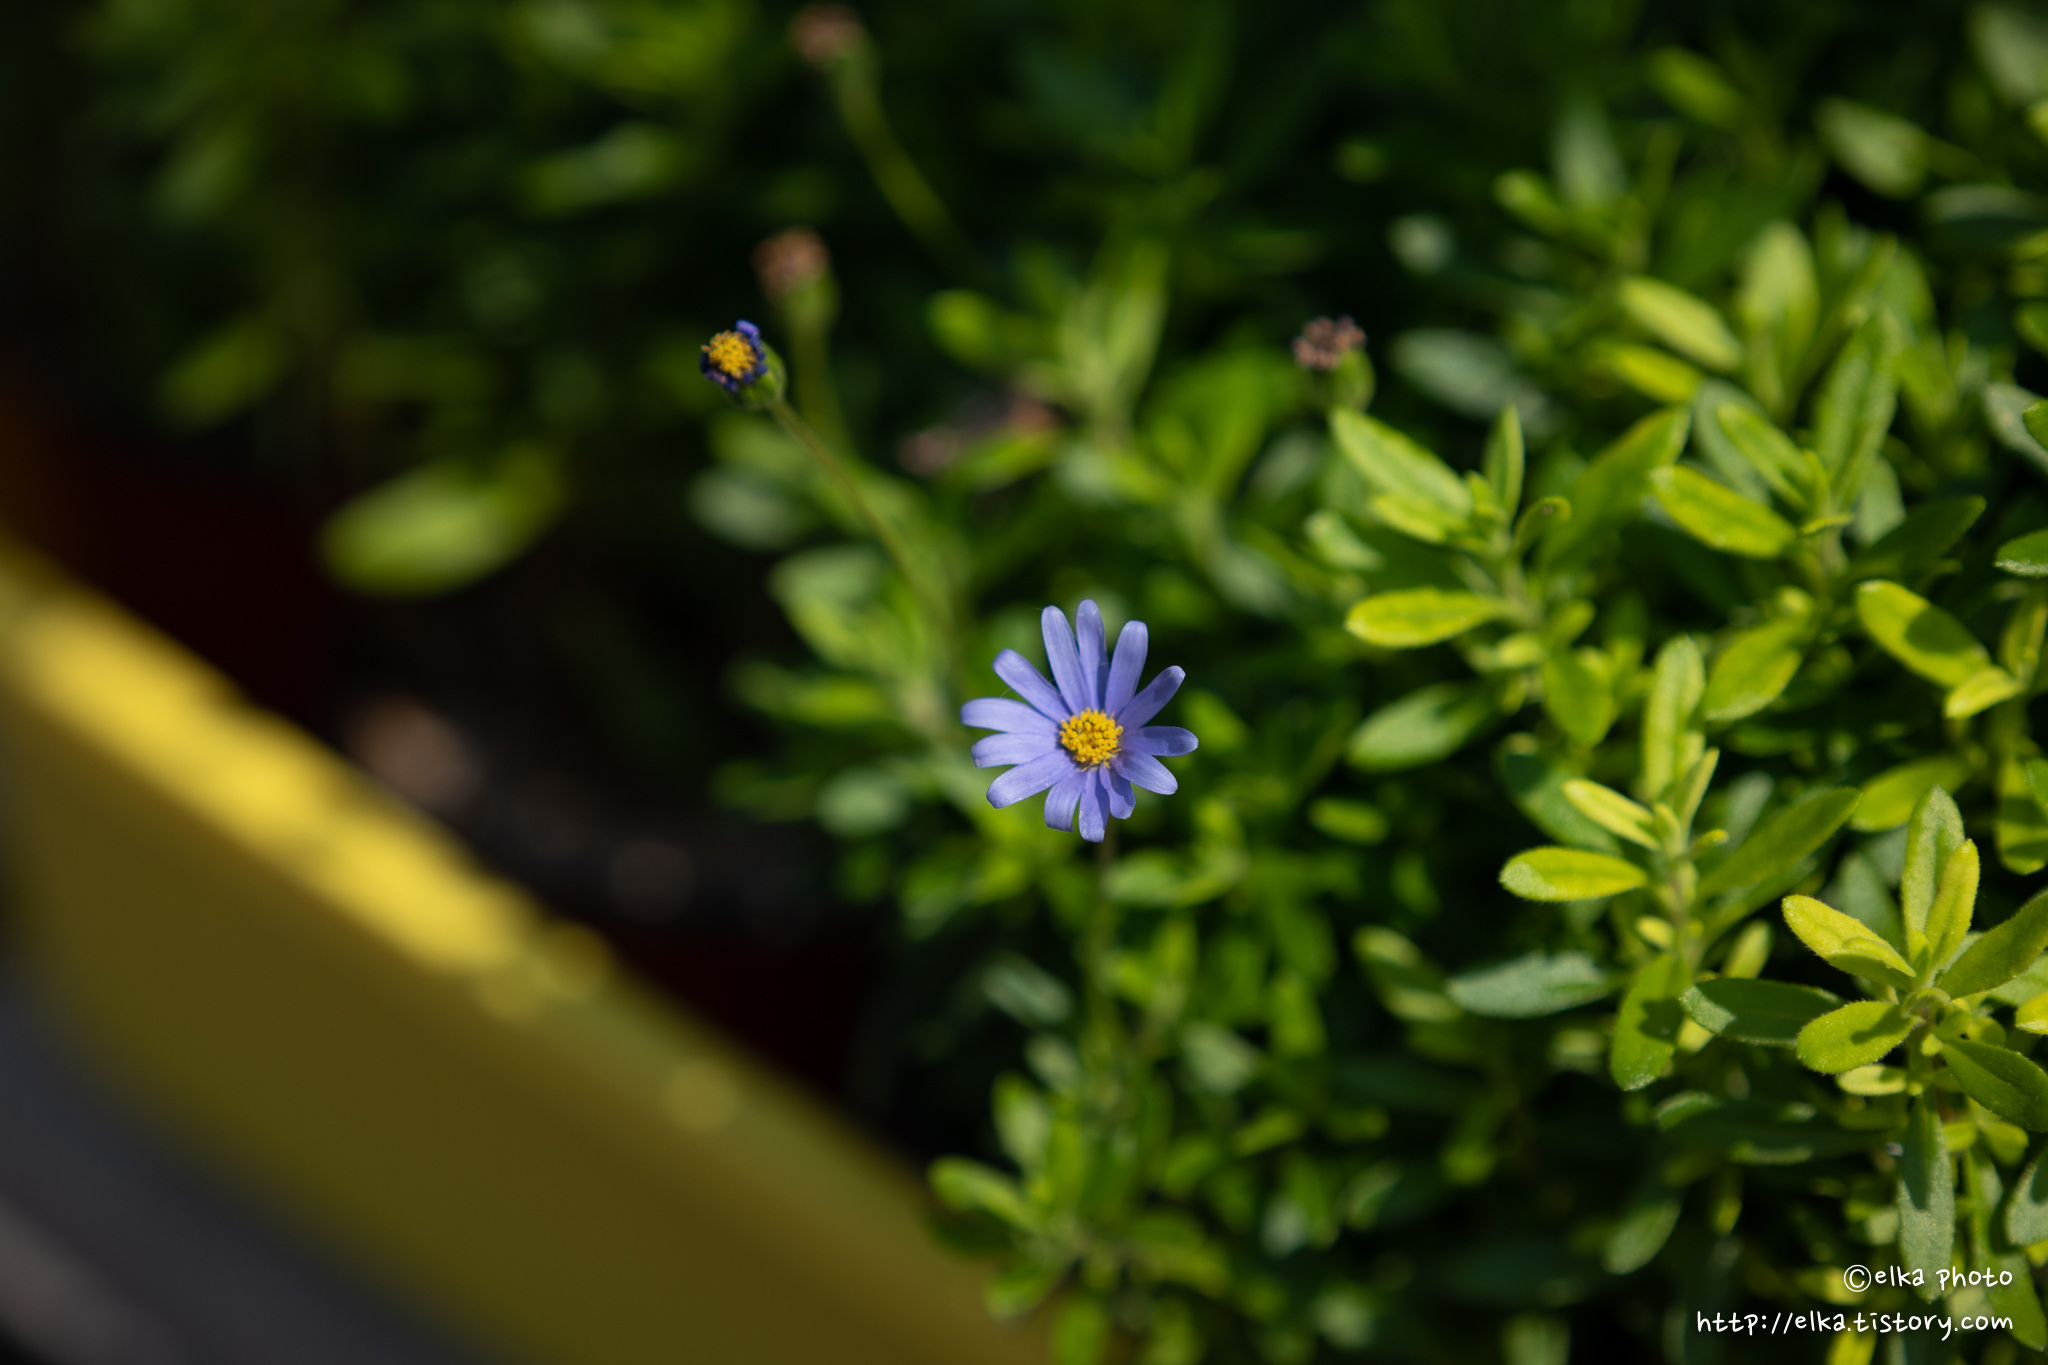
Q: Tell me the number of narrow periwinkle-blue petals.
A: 13